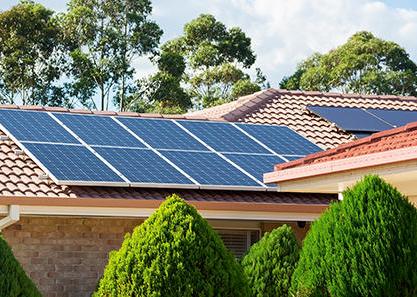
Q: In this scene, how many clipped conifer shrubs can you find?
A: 4